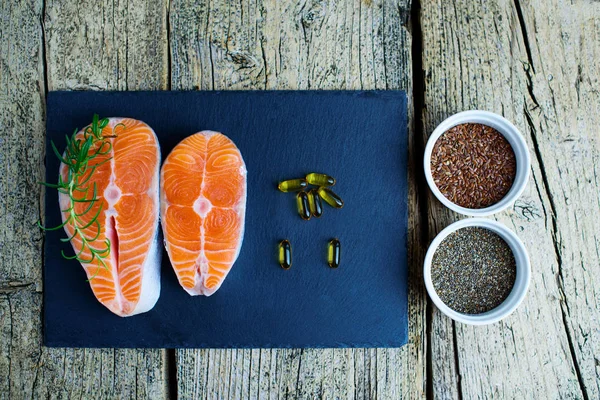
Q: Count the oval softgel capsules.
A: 7